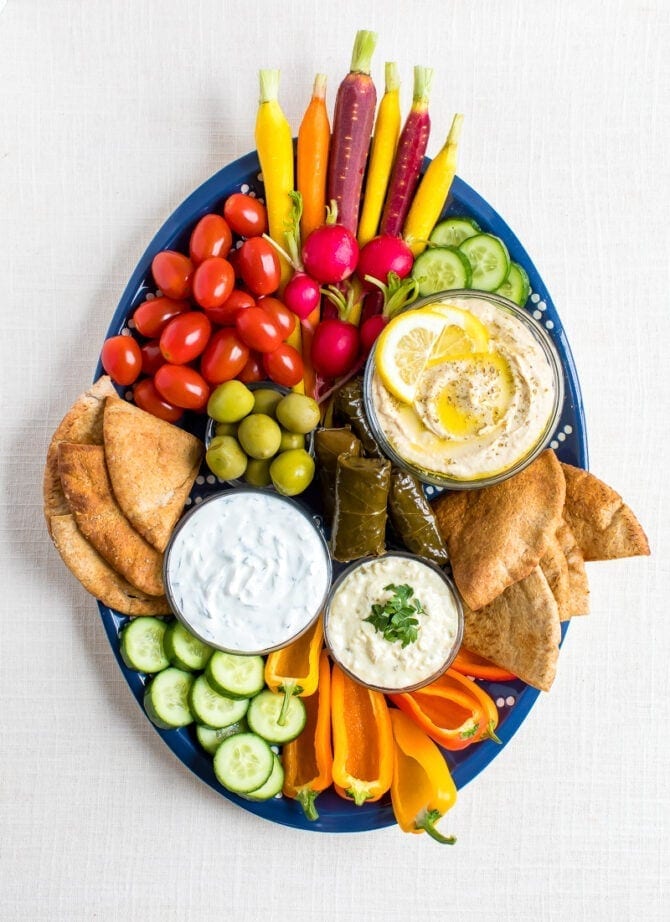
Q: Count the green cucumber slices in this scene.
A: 13